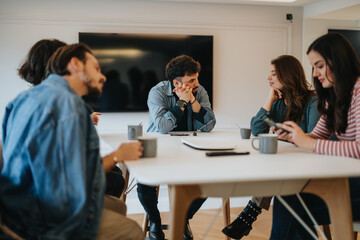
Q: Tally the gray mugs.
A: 4